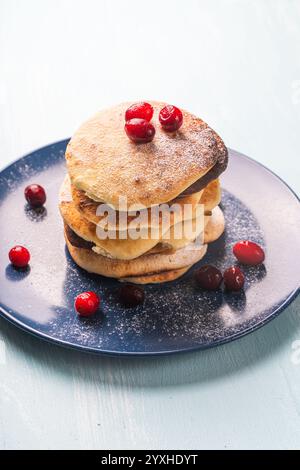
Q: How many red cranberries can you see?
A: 10